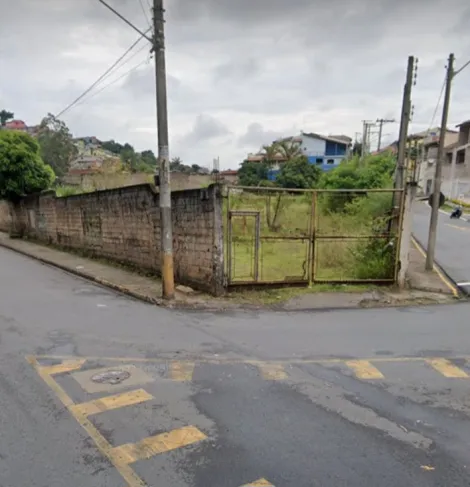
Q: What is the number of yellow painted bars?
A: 8